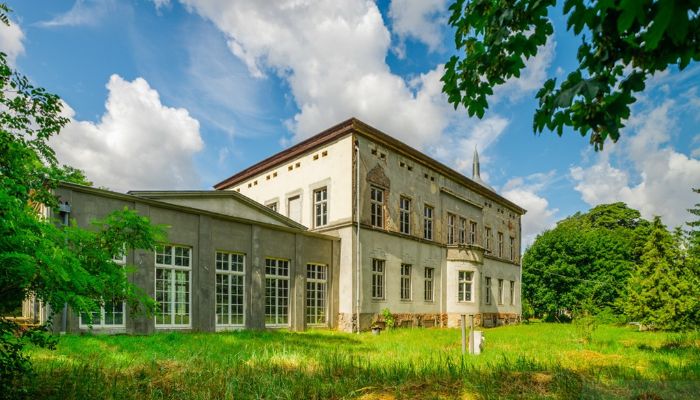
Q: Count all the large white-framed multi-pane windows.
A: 5